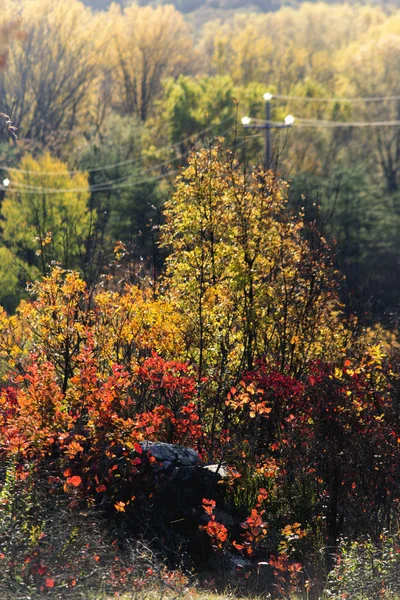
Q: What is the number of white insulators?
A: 4